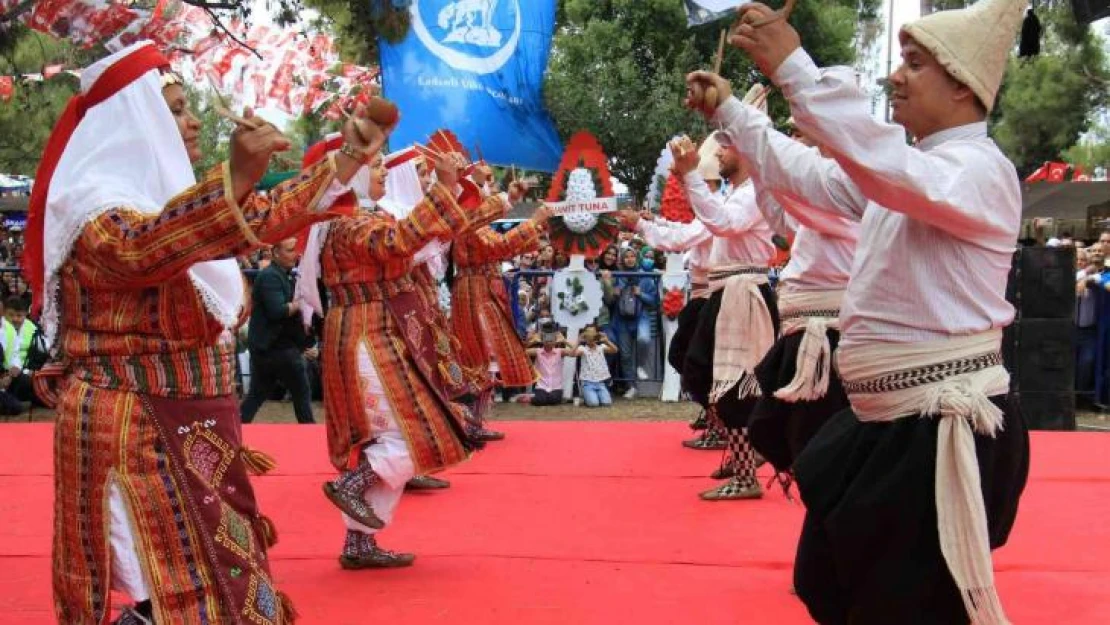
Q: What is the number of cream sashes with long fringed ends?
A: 3